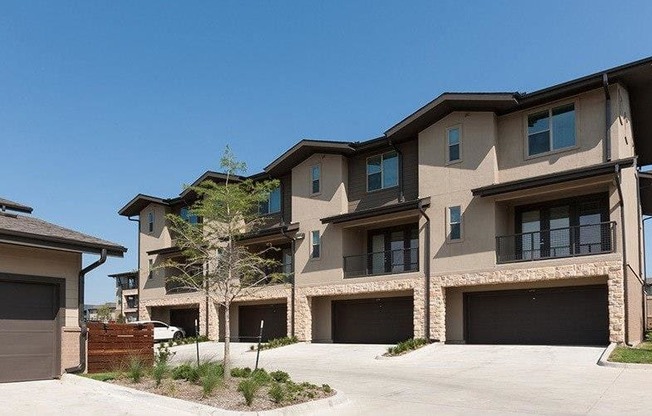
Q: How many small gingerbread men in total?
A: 0